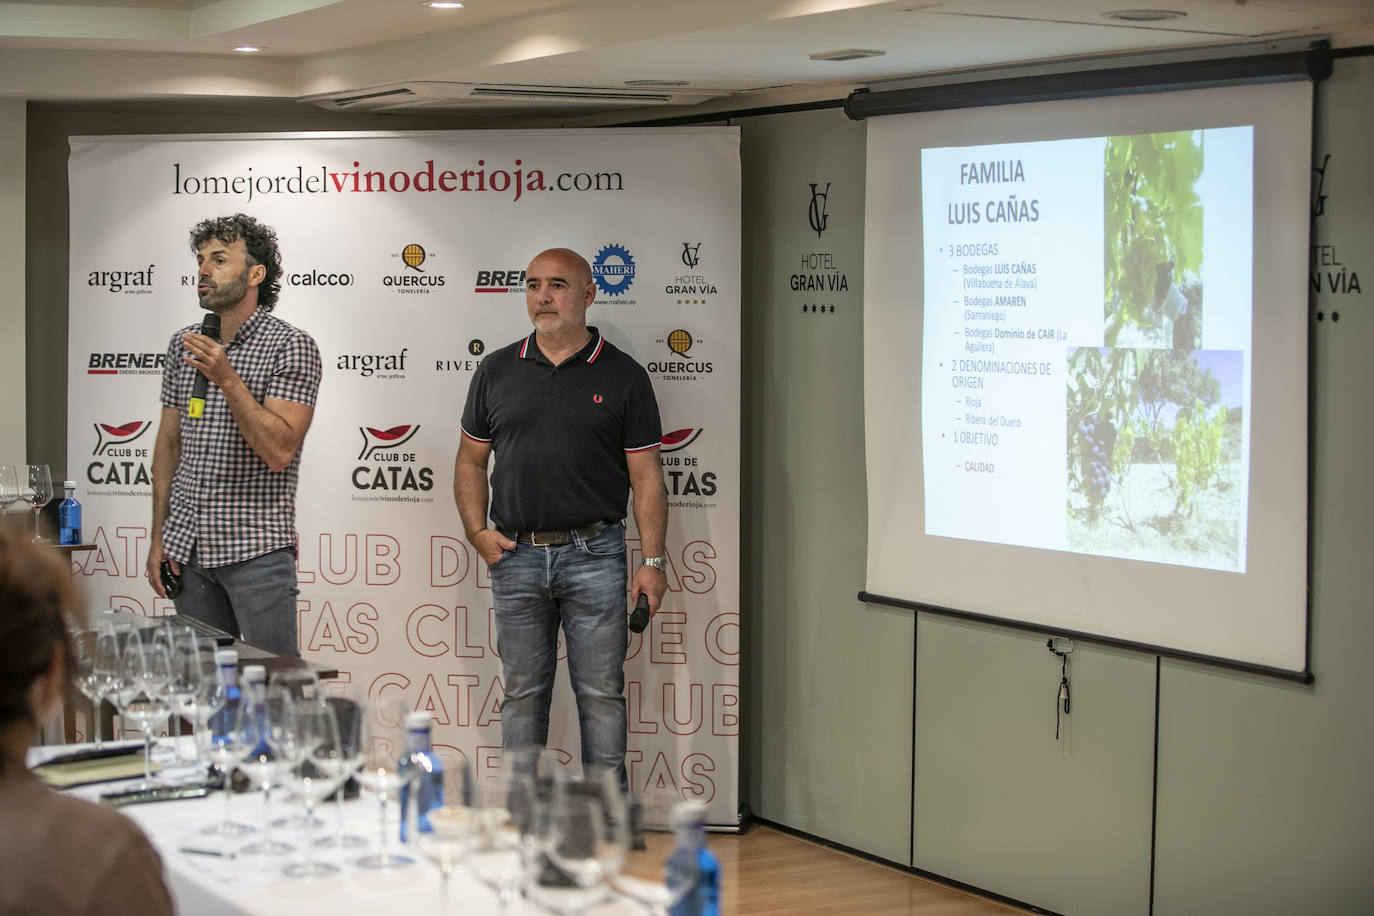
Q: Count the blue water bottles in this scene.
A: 5